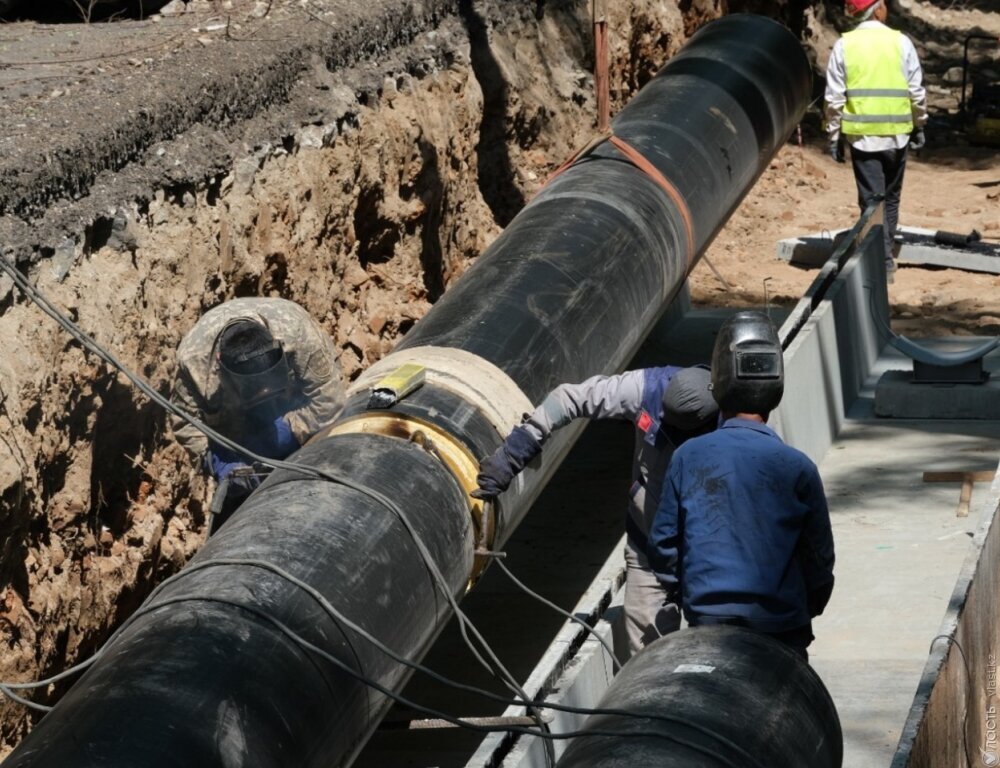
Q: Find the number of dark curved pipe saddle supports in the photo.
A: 1